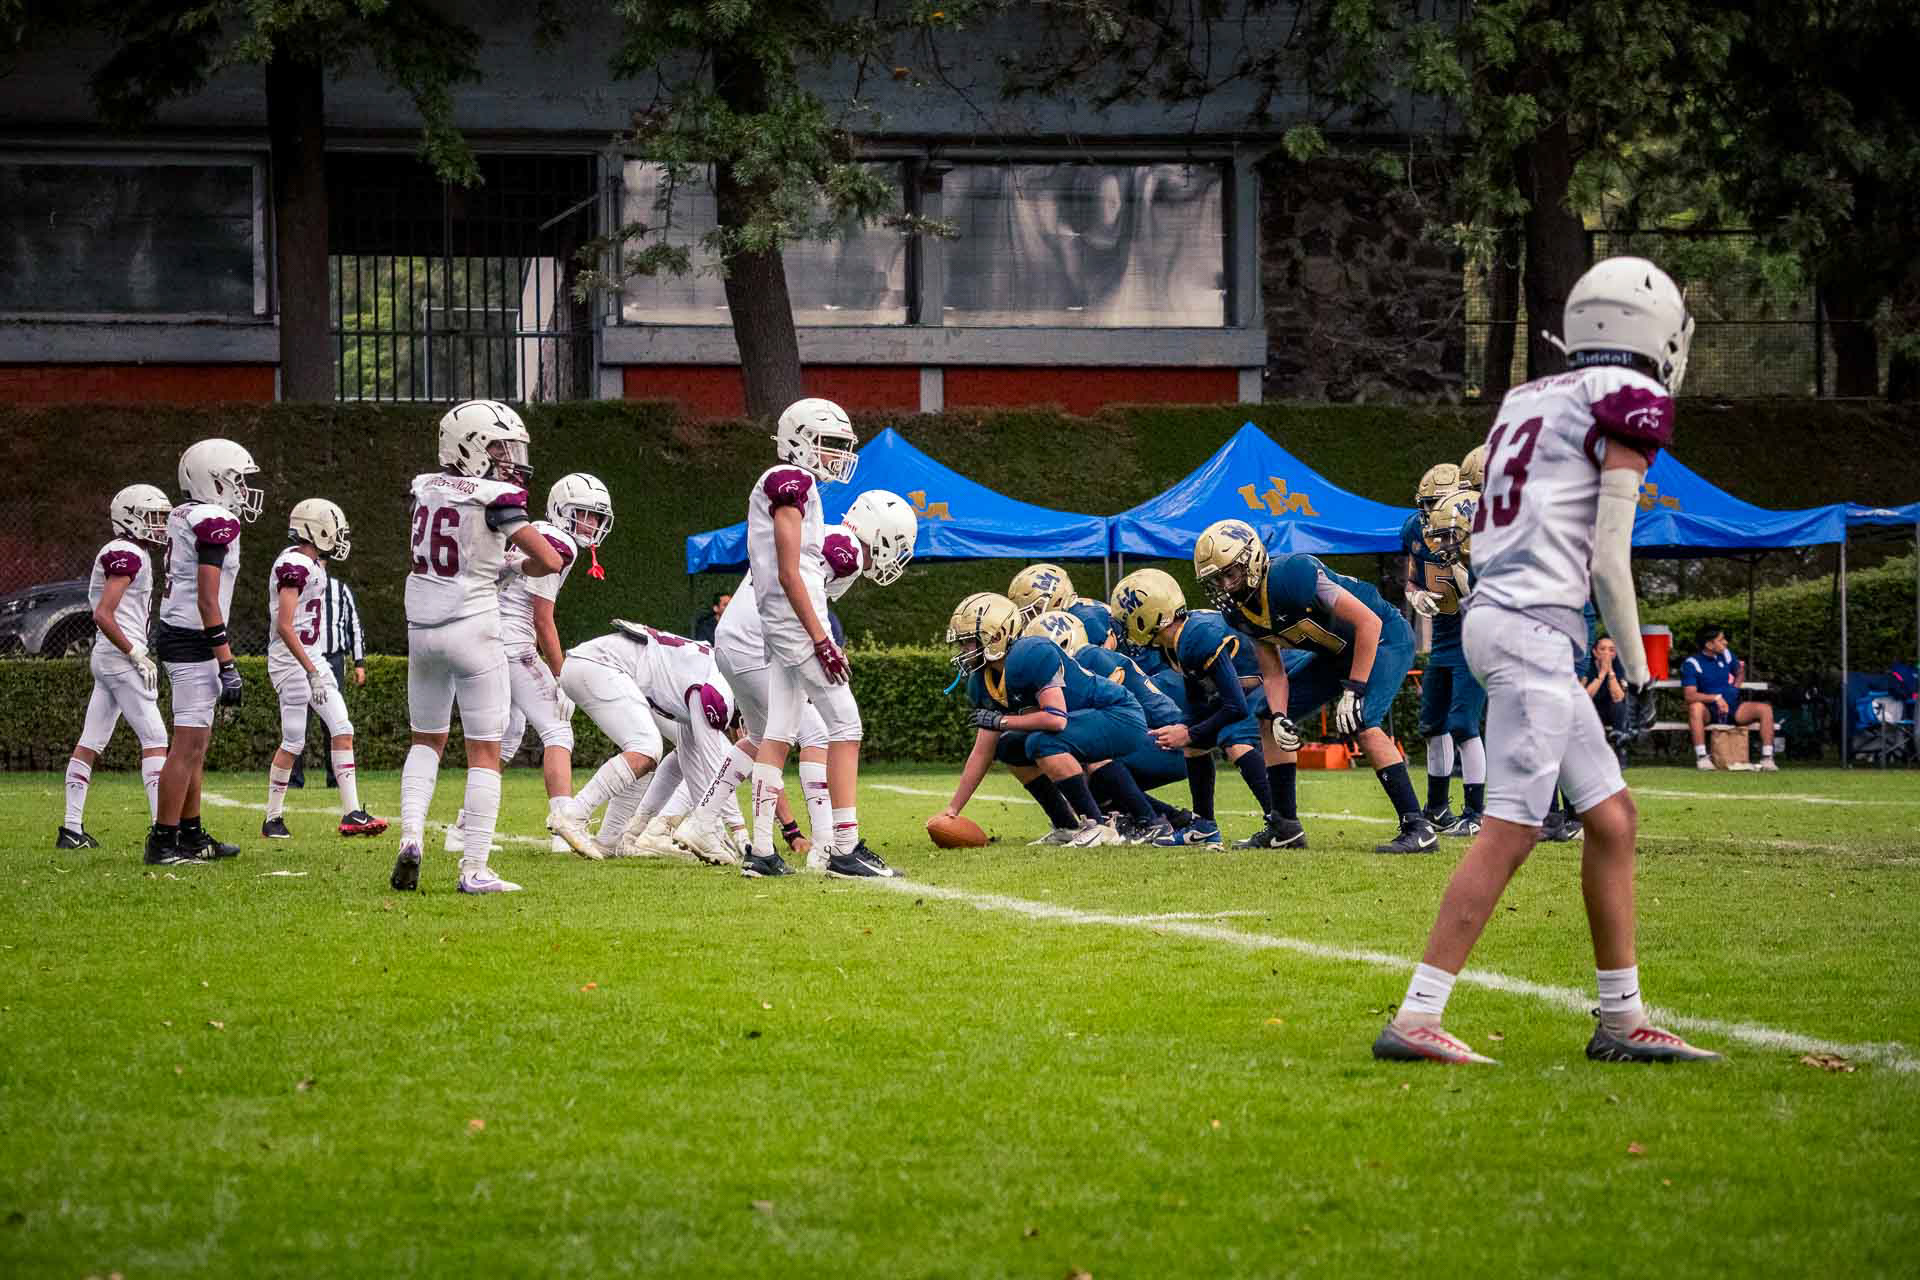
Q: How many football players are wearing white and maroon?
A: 9